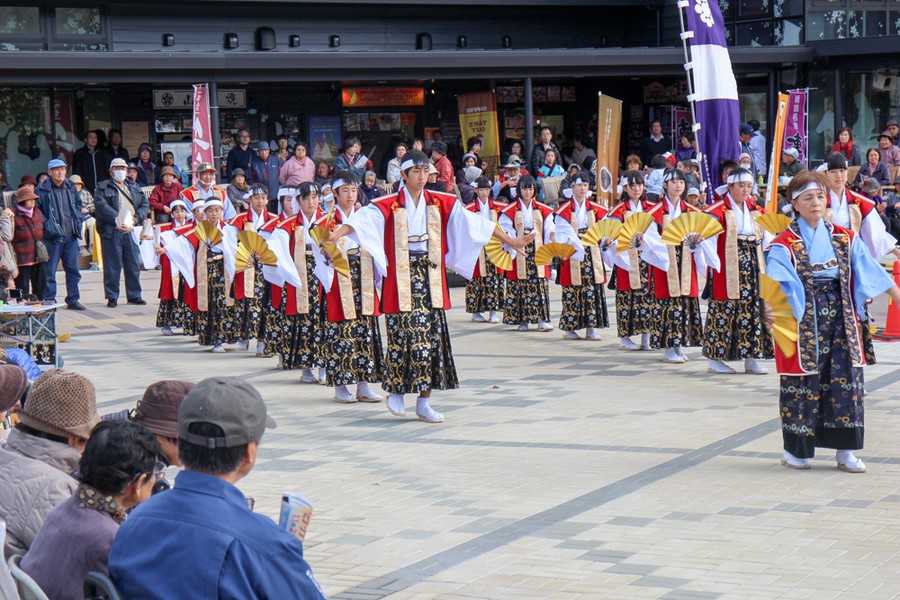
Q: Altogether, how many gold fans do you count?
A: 11